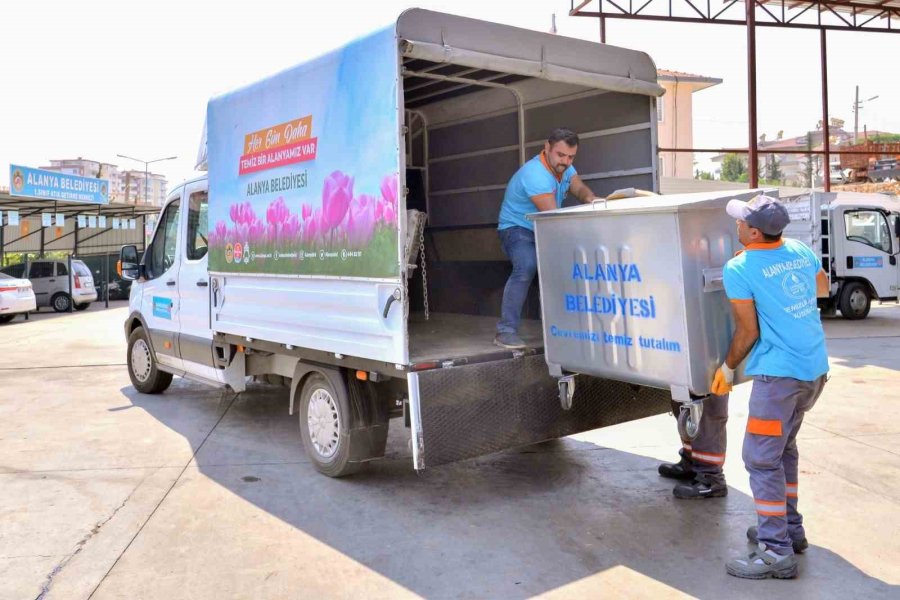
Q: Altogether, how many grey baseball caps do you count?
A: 1